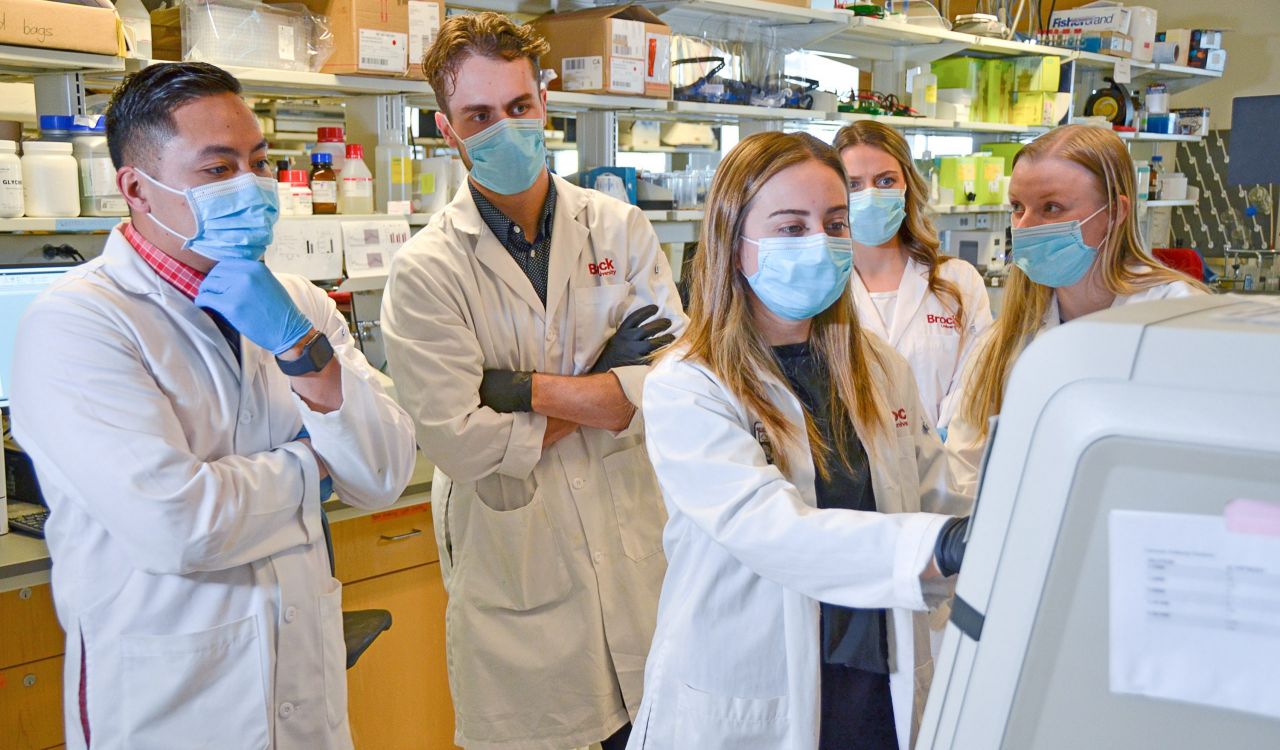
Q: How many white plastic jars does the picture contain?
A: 2